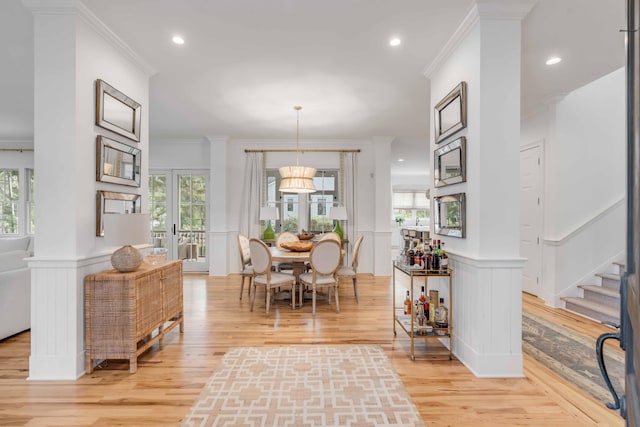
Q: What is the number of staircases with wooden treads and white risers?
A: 1